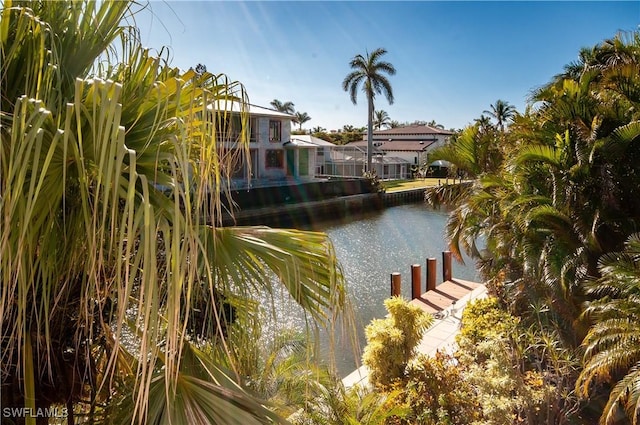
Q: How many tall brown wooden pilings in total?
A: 4